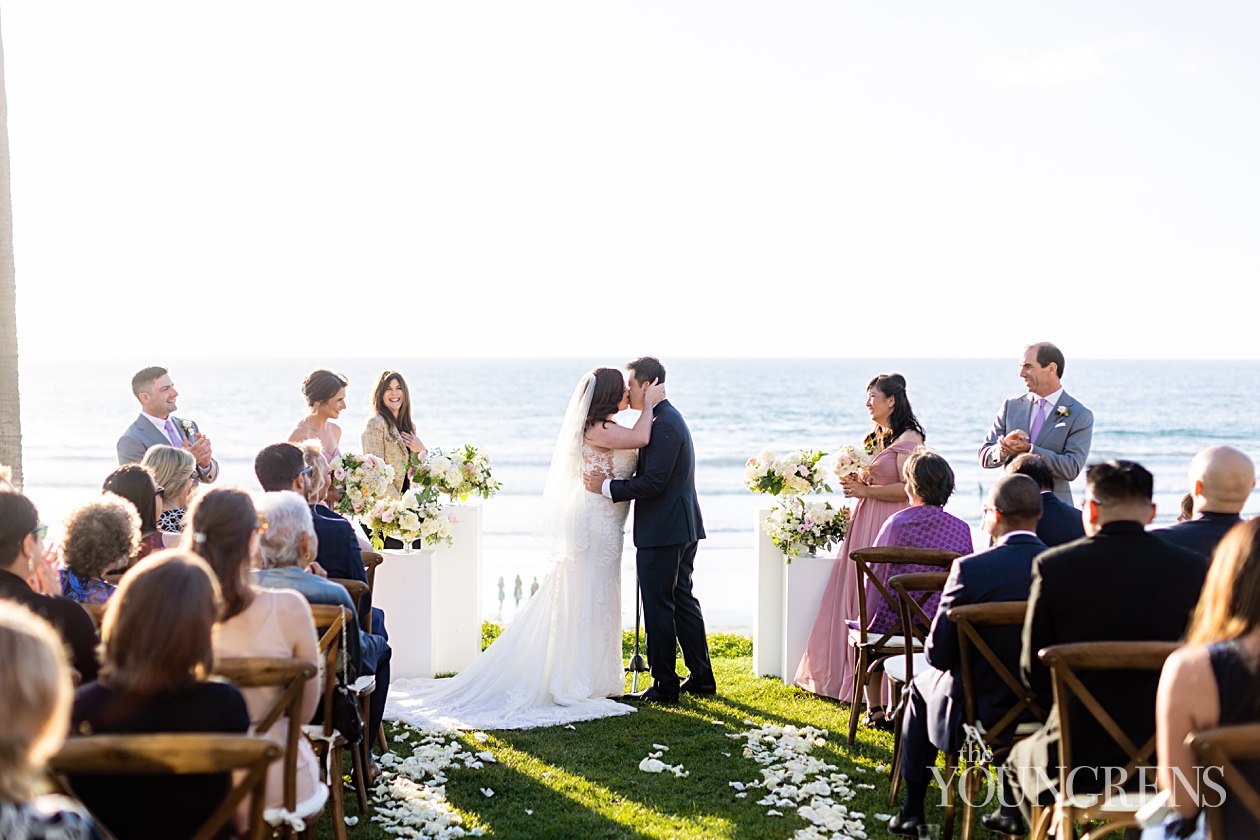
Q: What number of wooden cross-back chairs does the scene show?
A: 10